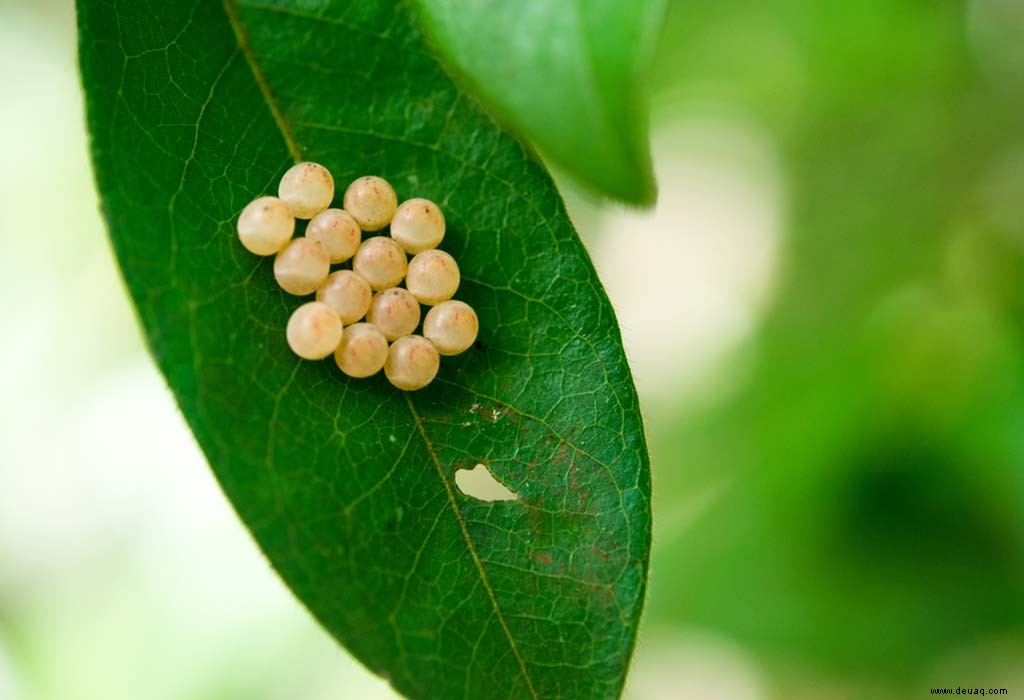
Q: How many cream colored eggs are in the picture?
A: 14